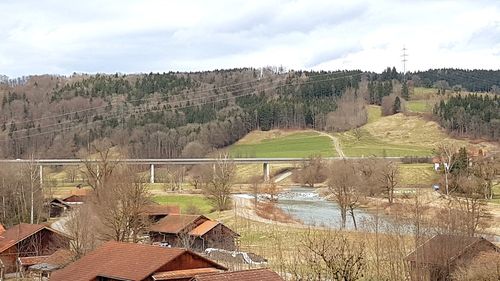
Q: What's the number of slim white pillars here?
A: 3